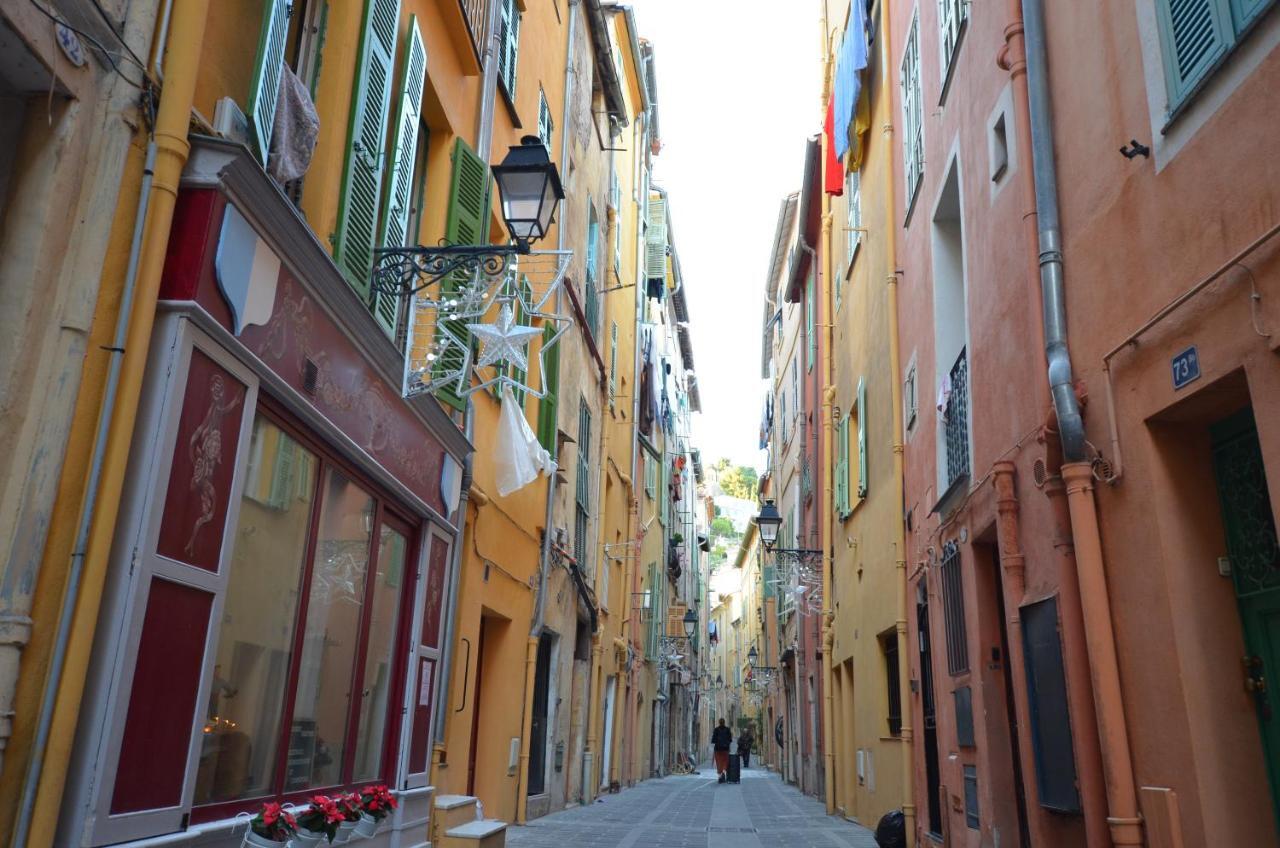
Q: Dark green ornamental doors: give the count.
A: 1